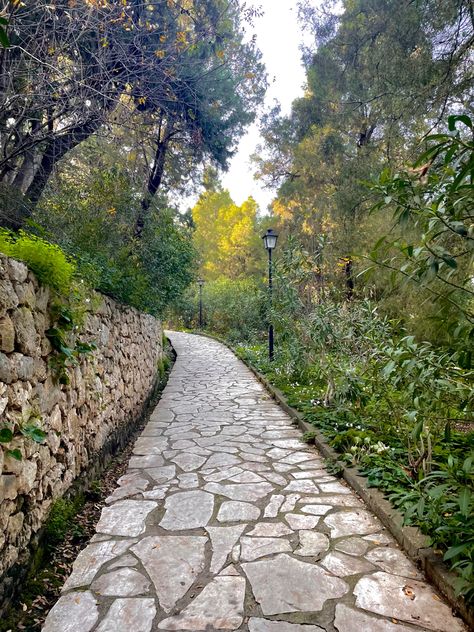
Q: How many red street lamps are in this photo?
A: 0